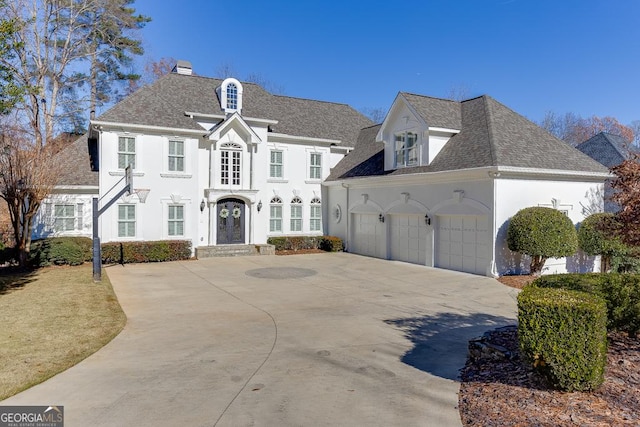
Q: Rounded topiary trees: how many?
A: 2